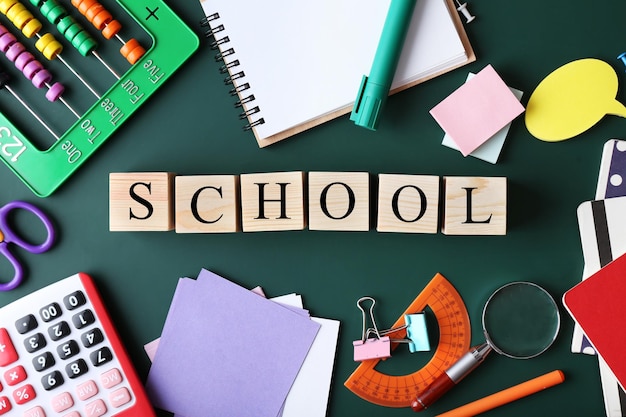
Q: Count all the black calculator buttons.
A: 12